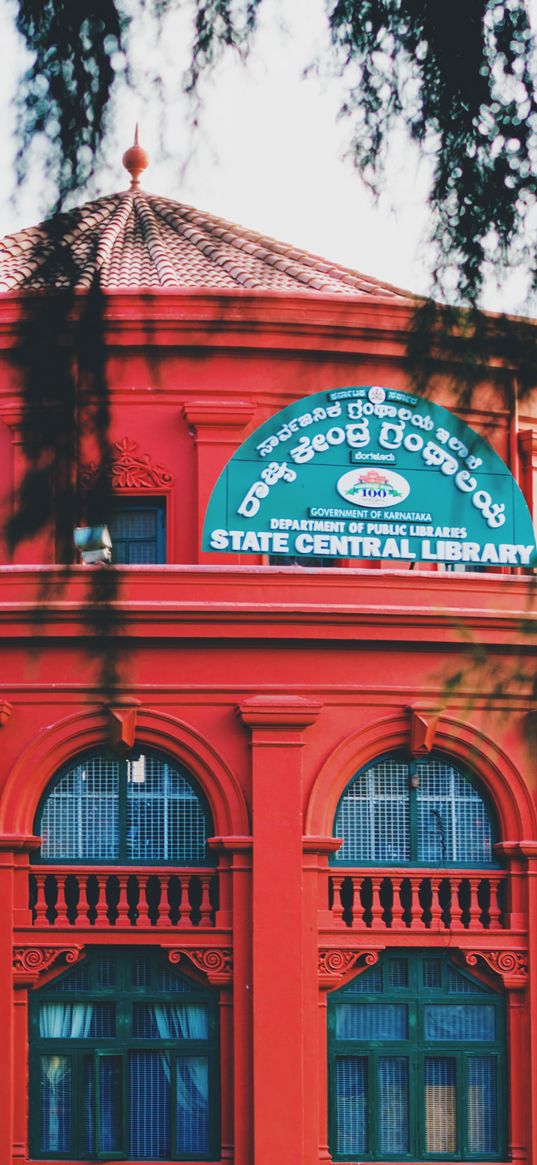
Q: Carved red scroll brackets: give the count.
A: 4